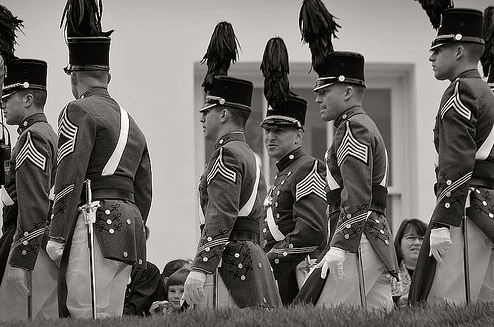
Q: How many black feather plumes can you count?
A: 7